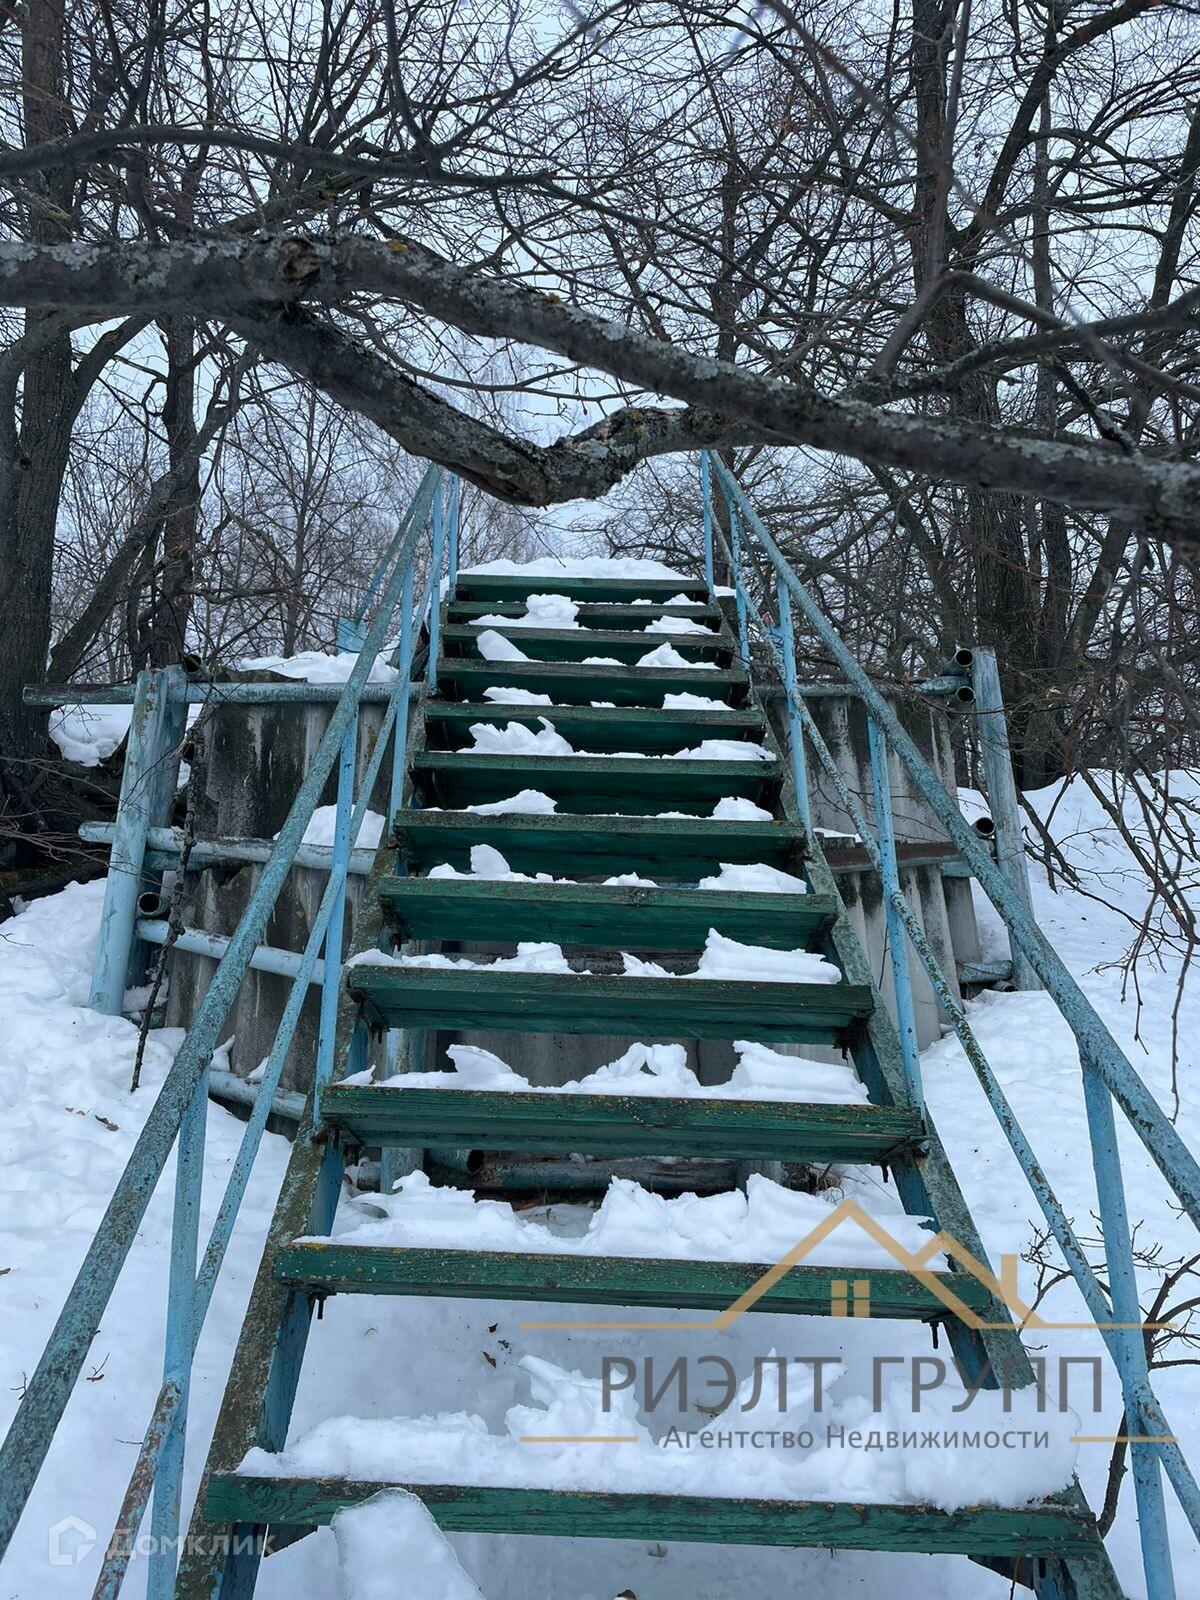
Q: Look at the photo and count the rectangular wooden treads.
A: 12